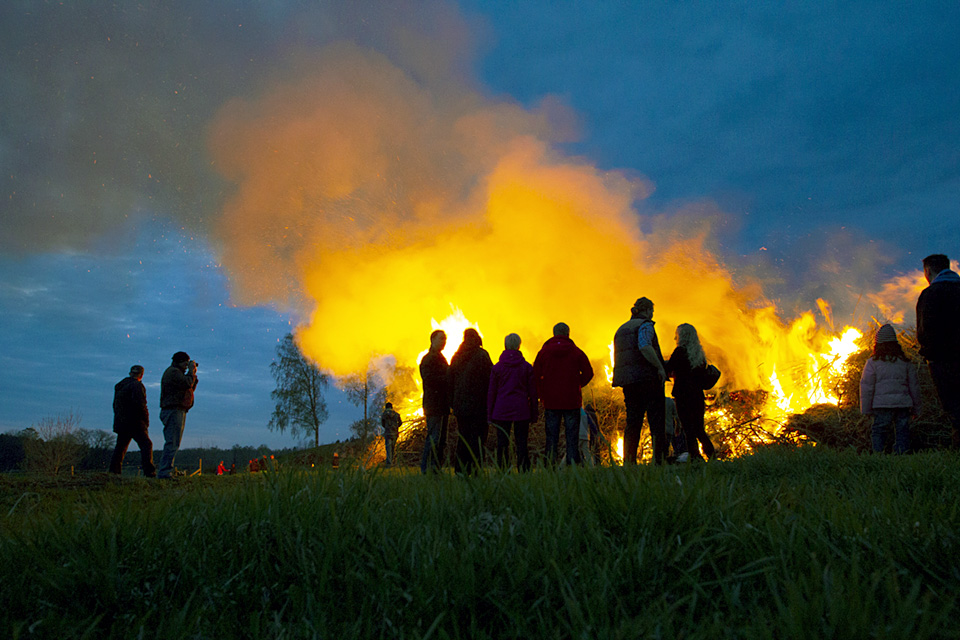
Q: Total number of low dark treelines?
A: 1